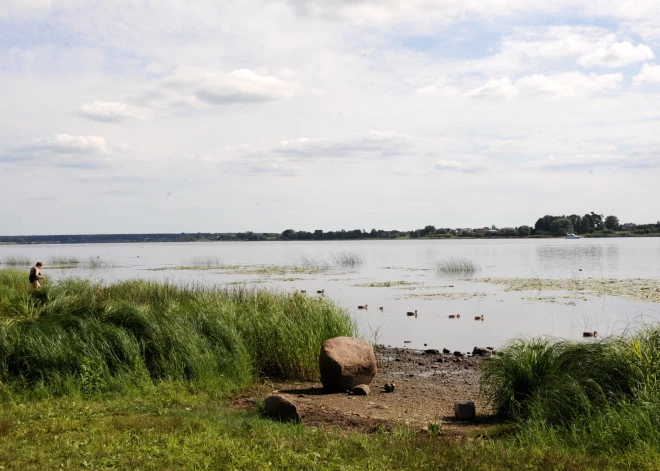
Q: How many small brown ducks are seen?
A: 8